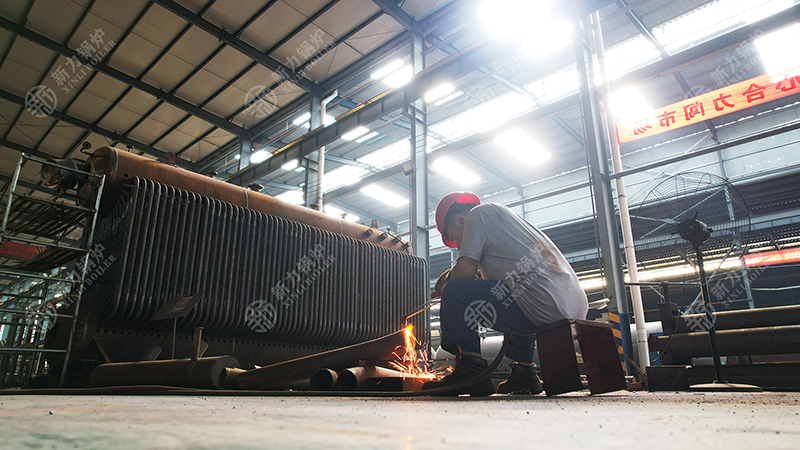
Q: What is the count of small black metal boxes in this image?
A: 1